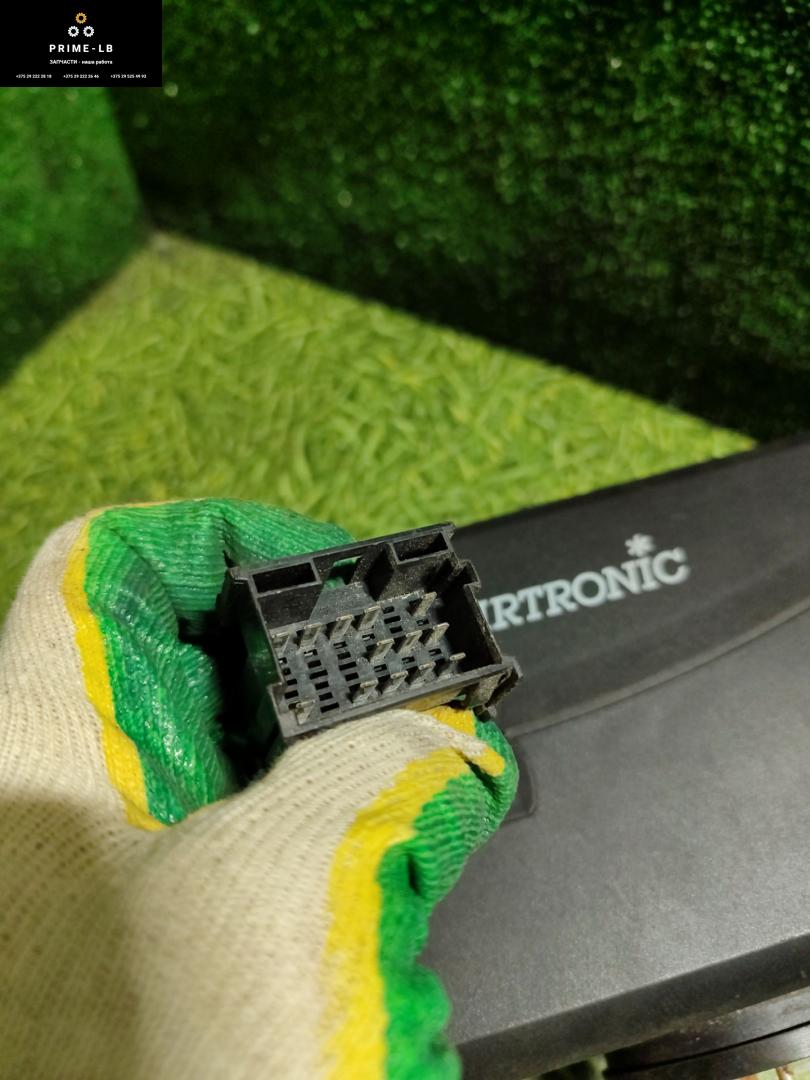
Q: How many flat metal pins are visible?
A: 13